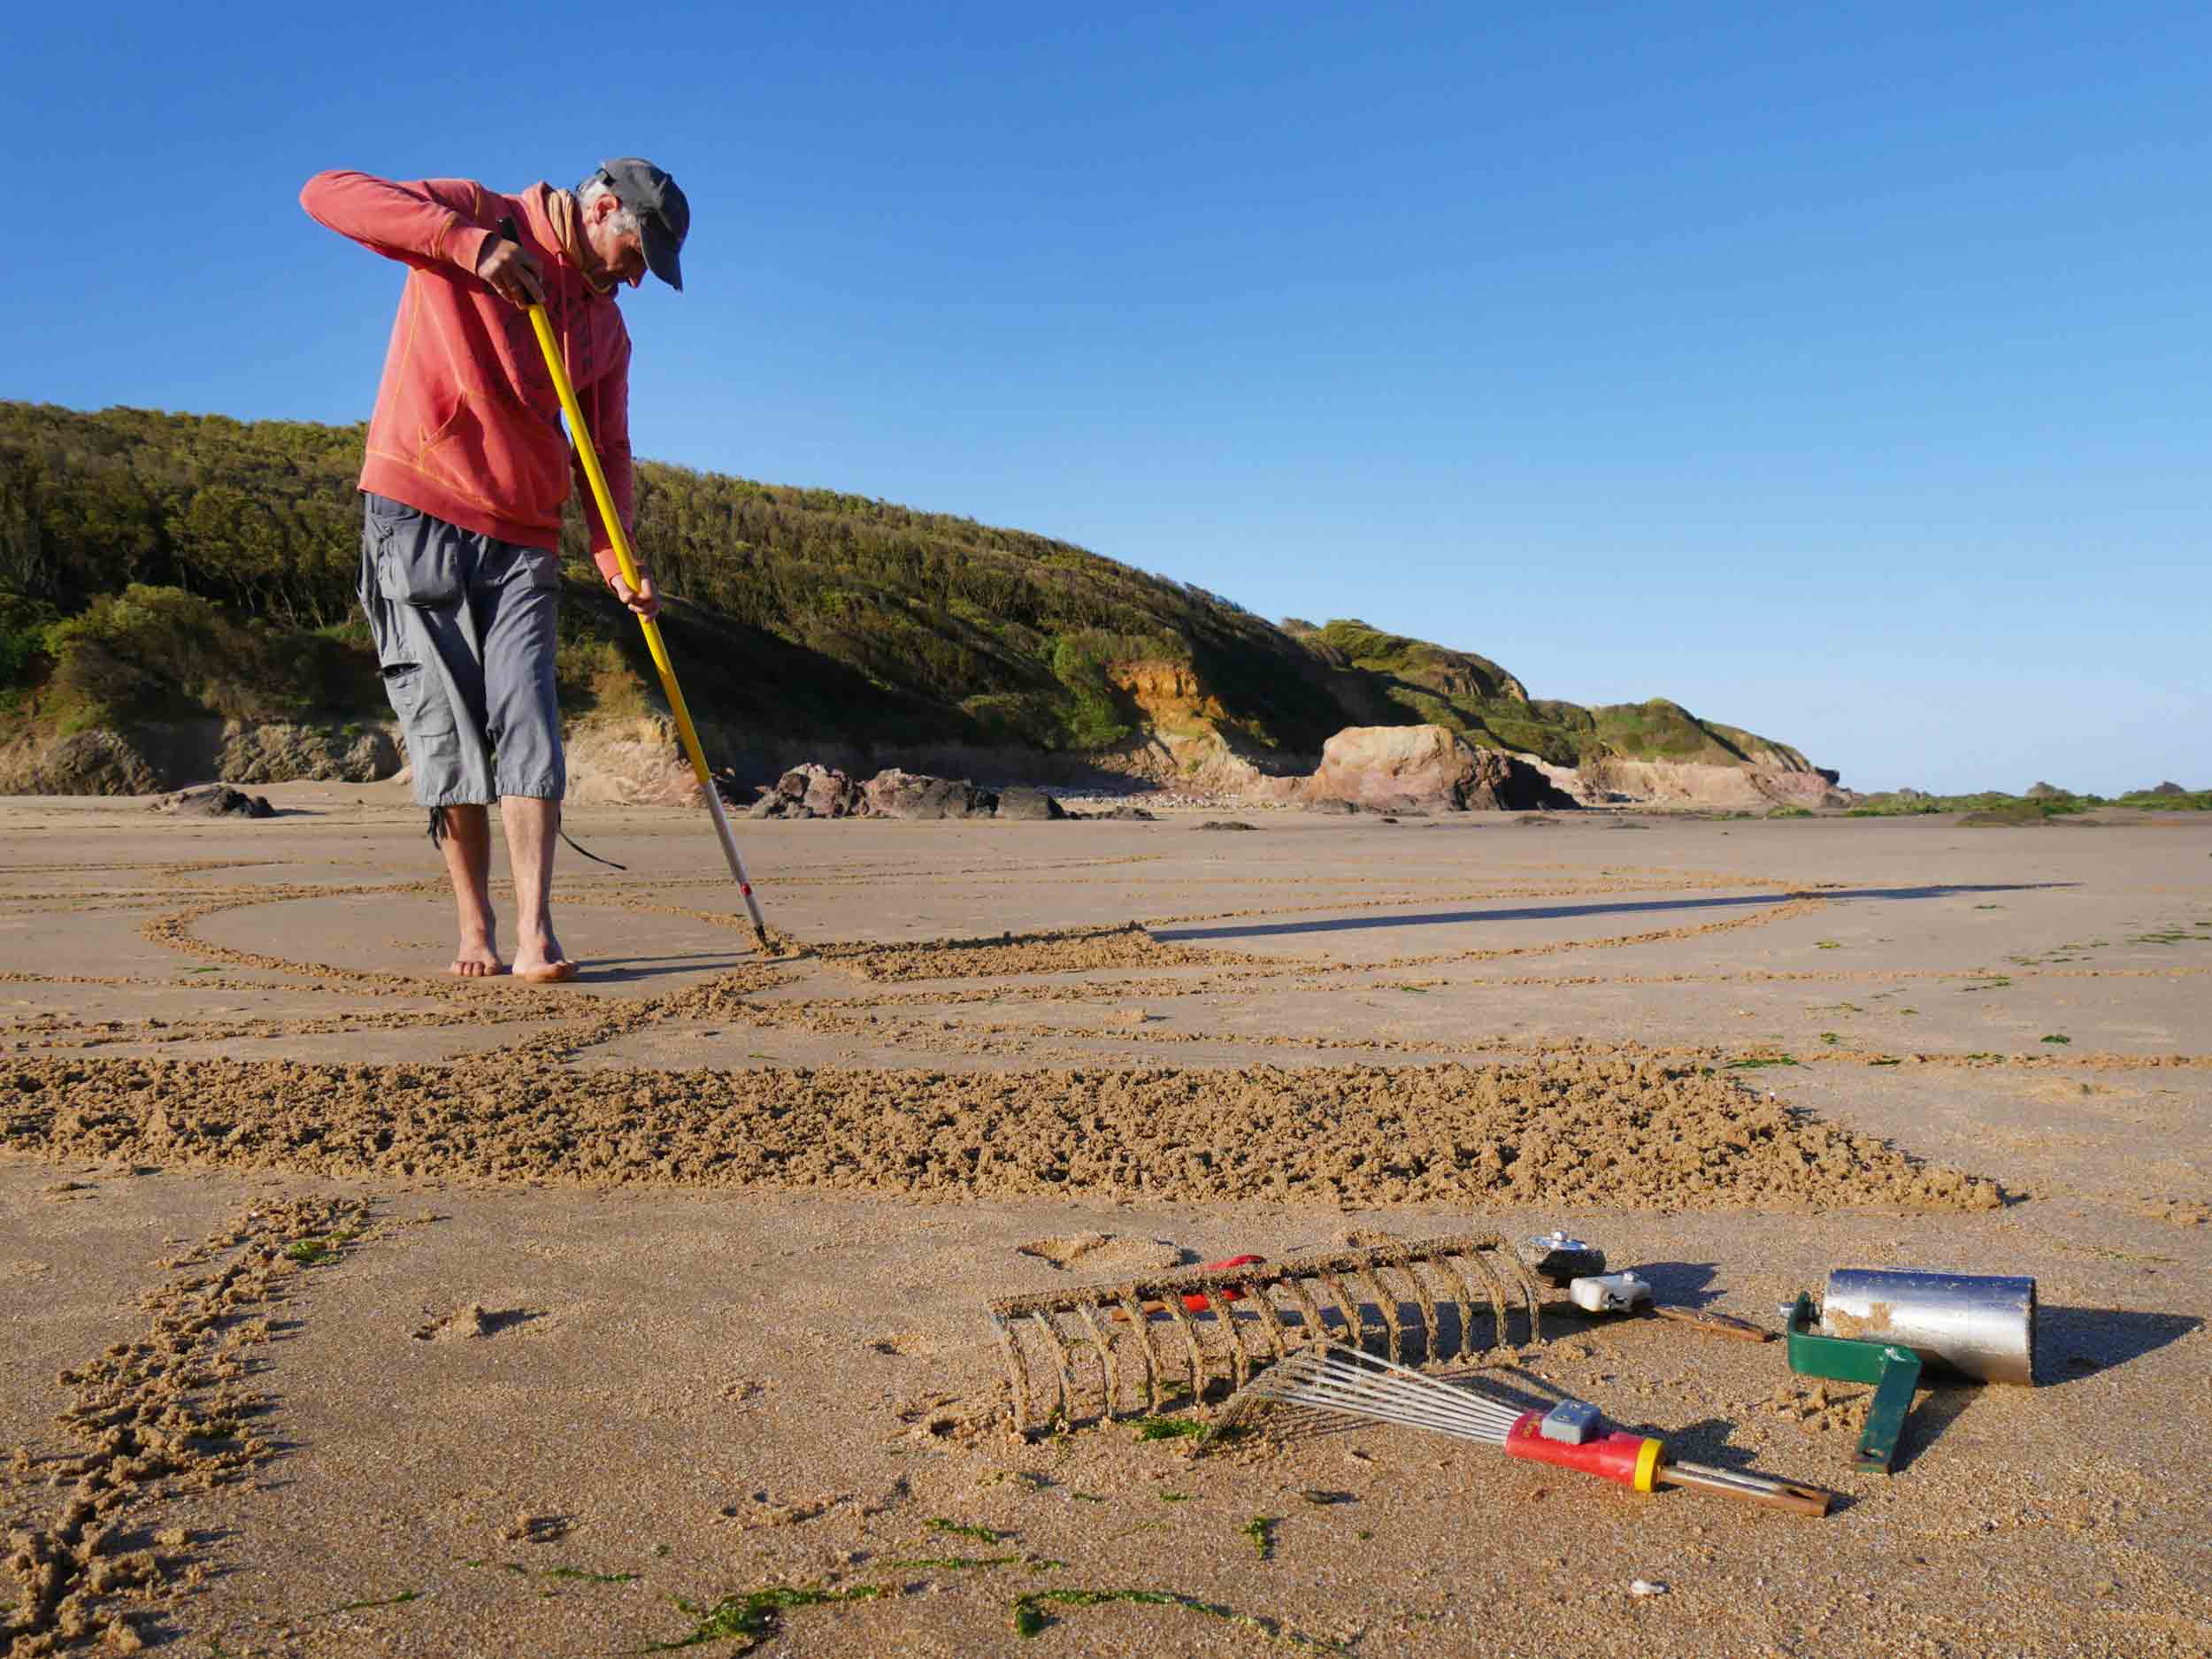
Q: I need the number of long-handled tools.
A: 1